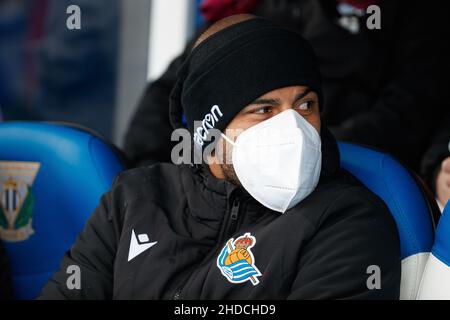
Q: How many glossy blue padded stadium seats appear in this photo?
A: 3